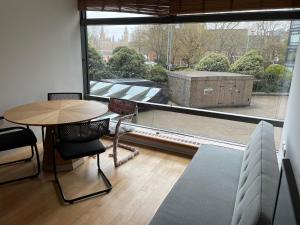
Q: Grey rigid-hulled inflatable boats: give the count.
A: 0